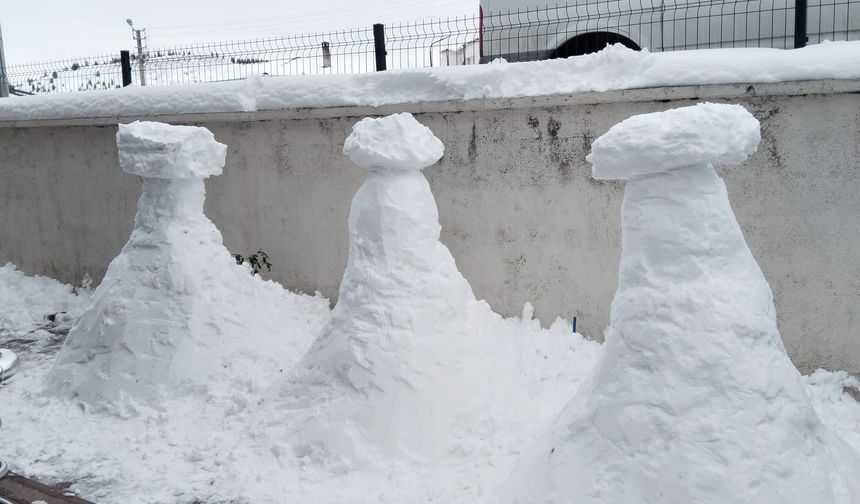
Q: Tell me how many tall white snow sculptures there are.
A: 3